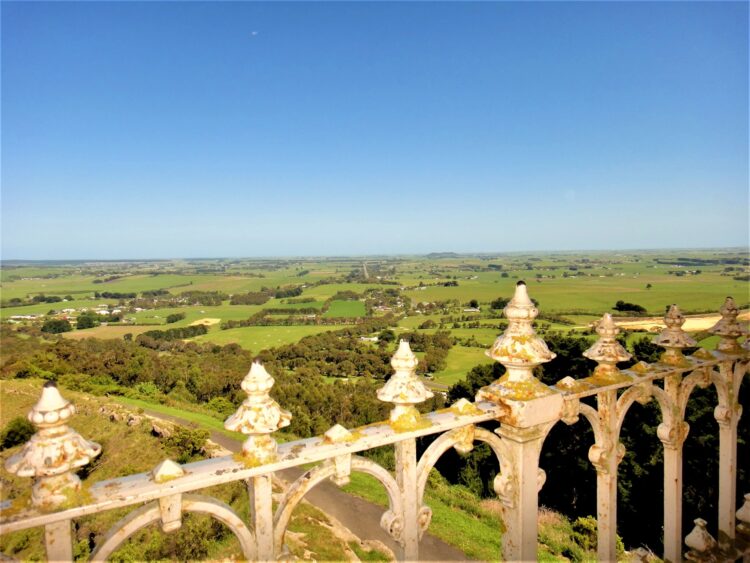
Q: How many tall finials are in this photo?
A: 7